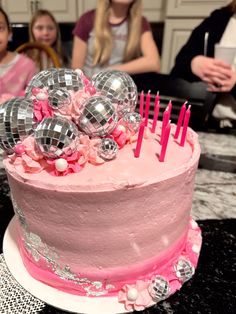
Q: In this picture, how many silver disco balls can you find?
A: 10